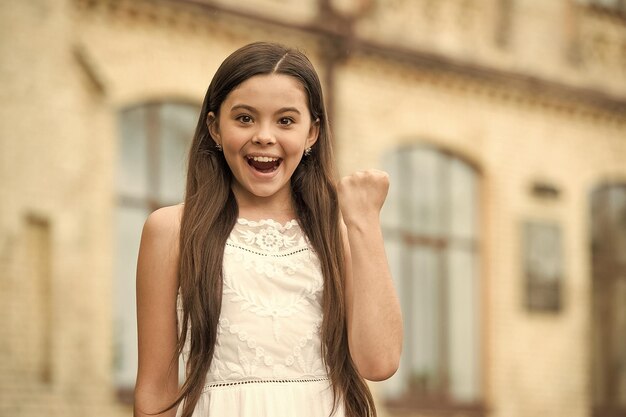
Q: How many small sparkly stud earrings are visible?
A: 2